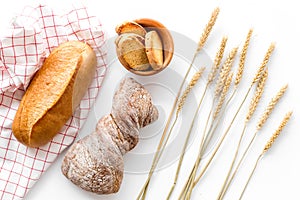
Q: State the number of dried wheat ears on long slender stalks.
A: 10